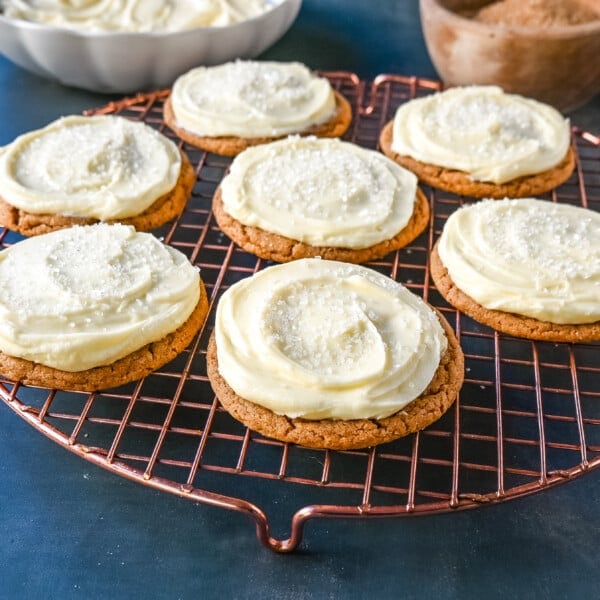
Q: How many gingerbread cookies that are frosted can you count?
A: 7